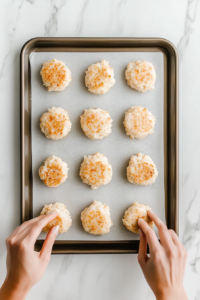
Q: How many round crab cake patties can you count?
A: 12